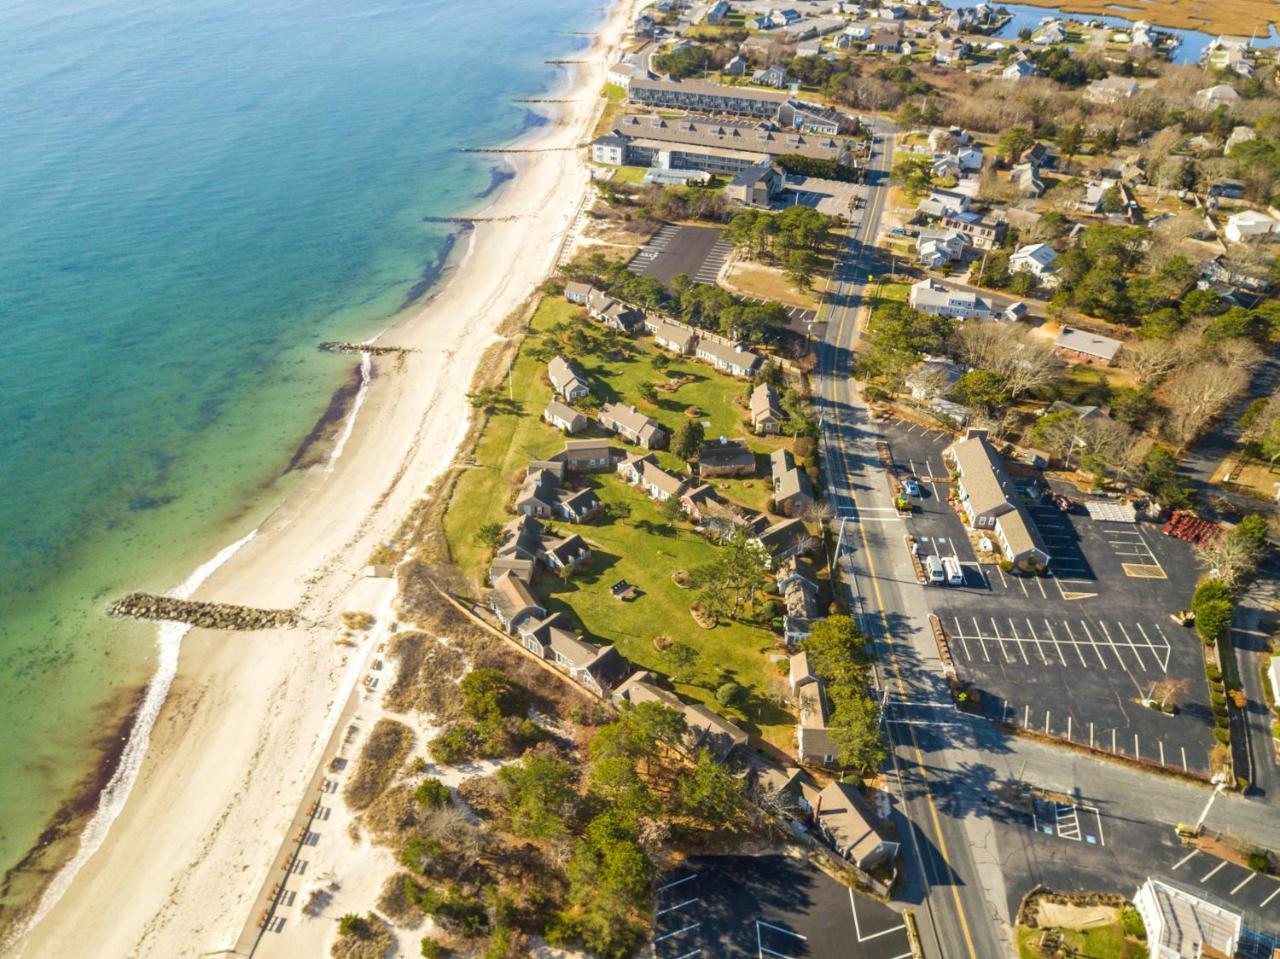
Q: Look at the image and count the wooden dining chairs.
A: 0